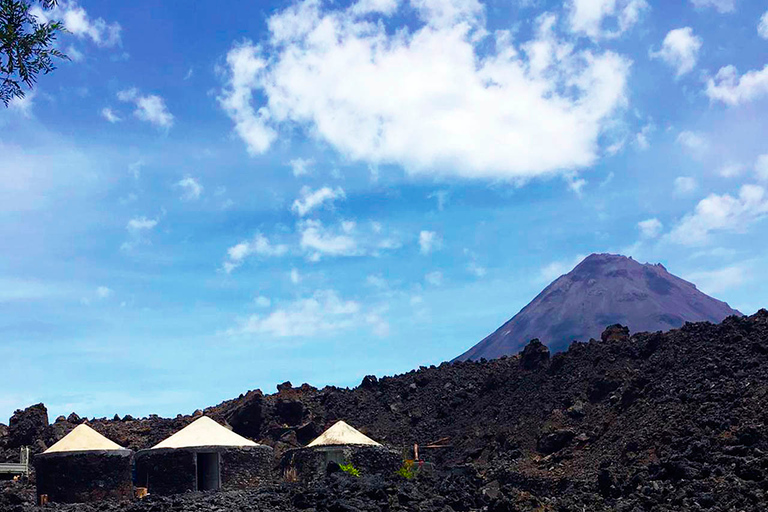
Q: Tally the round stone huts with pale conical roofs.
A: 3